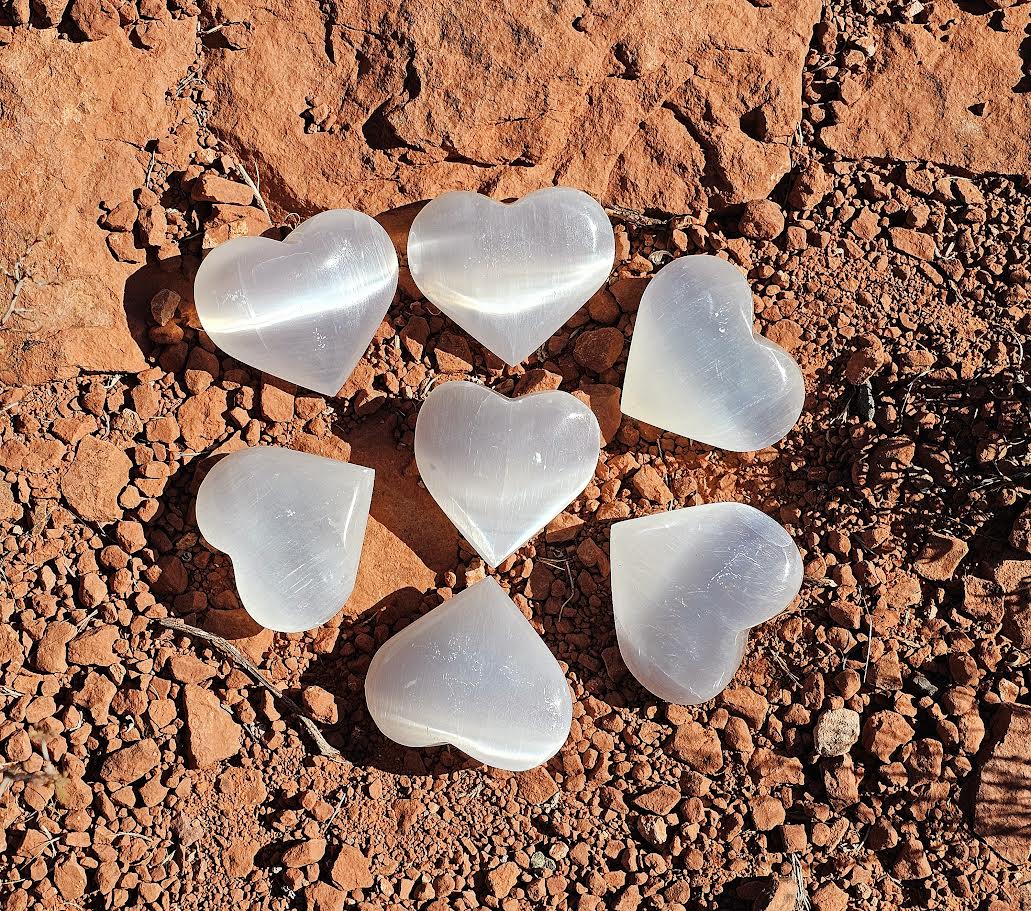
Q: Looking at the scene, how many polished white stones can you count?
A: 7